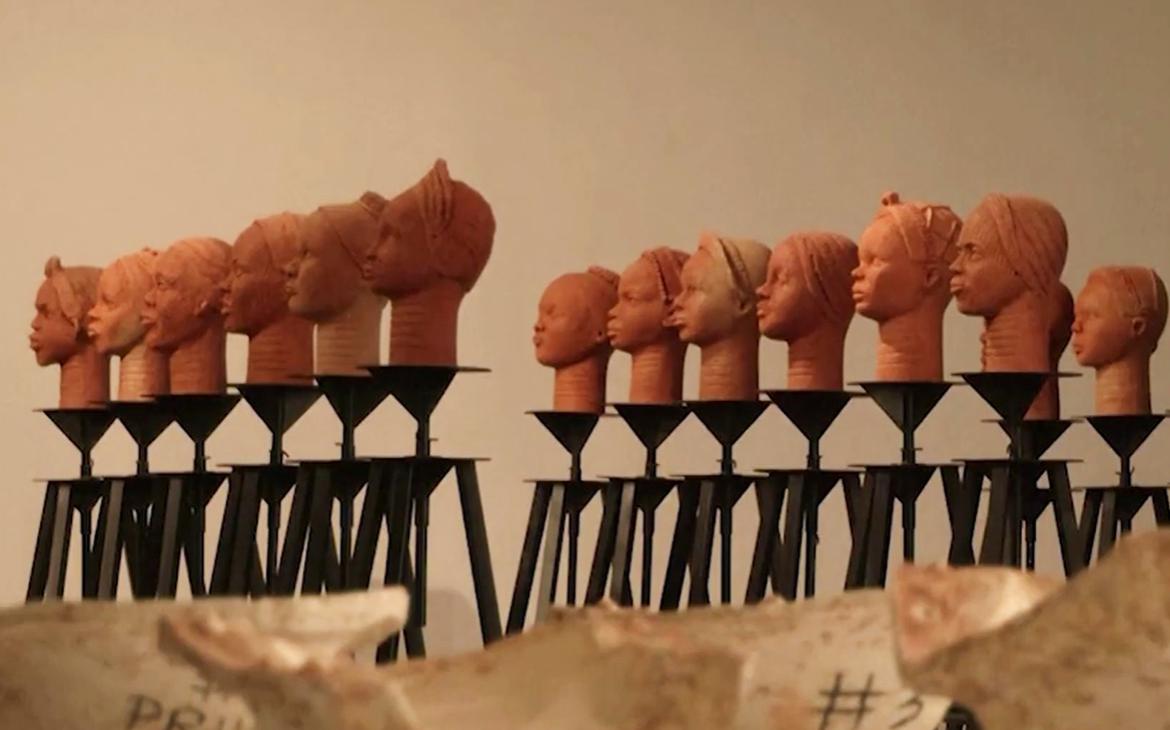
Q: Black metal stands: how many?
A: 14